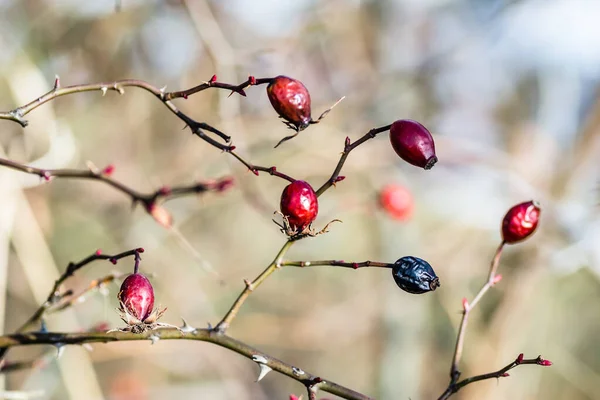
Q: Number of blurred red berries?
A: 1